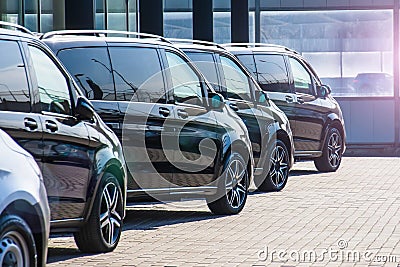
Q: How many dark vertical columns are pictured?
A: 4